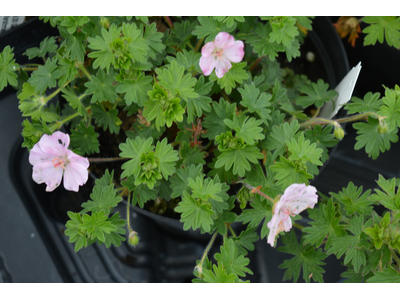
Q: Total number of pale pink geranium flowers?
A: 3